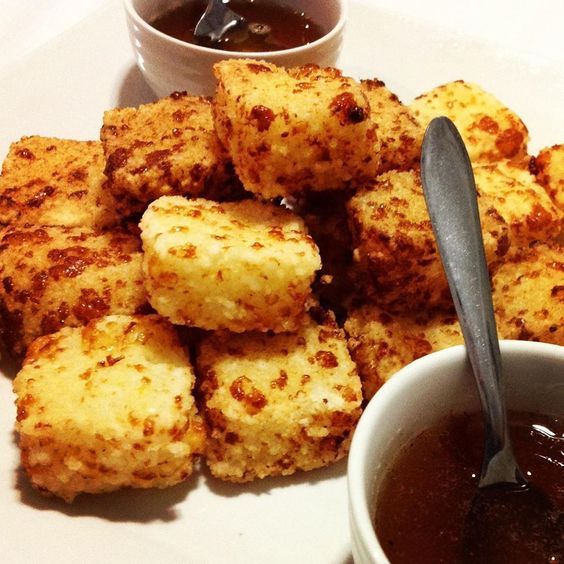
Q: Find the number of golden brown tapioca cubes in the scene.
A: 14